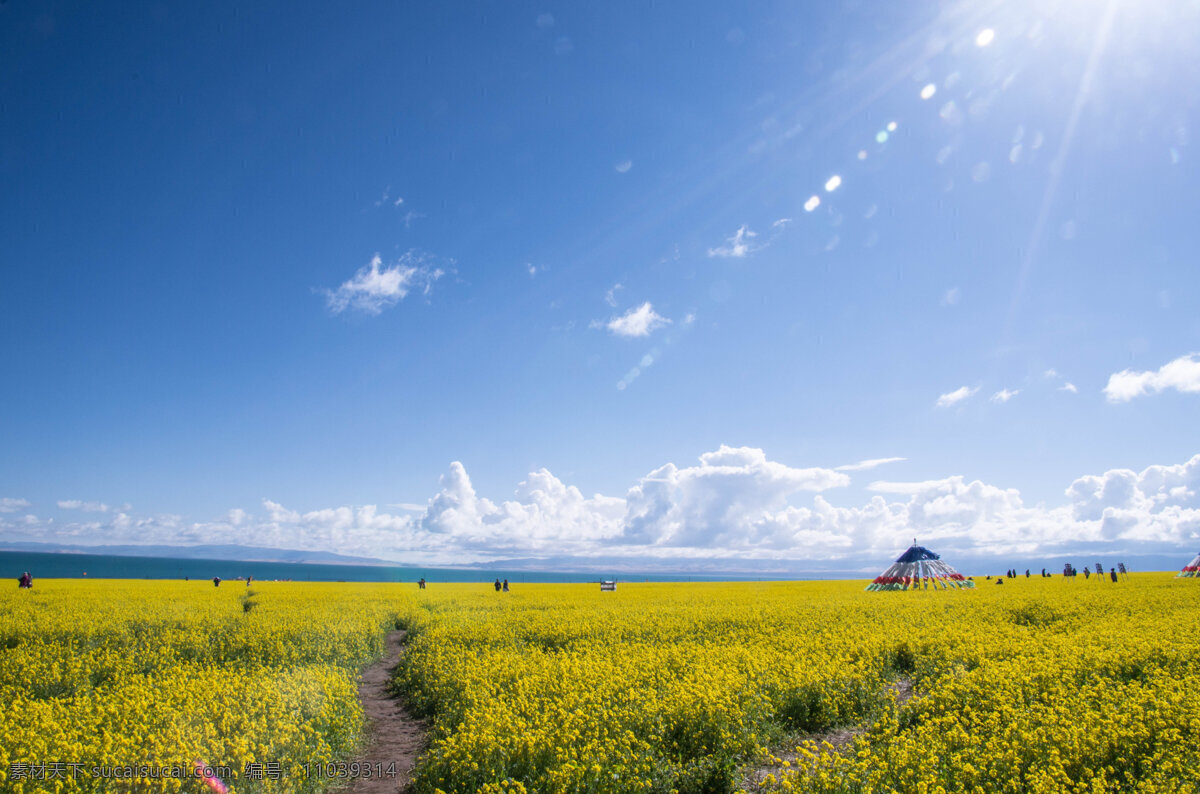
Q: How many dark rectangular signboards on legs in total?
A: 3